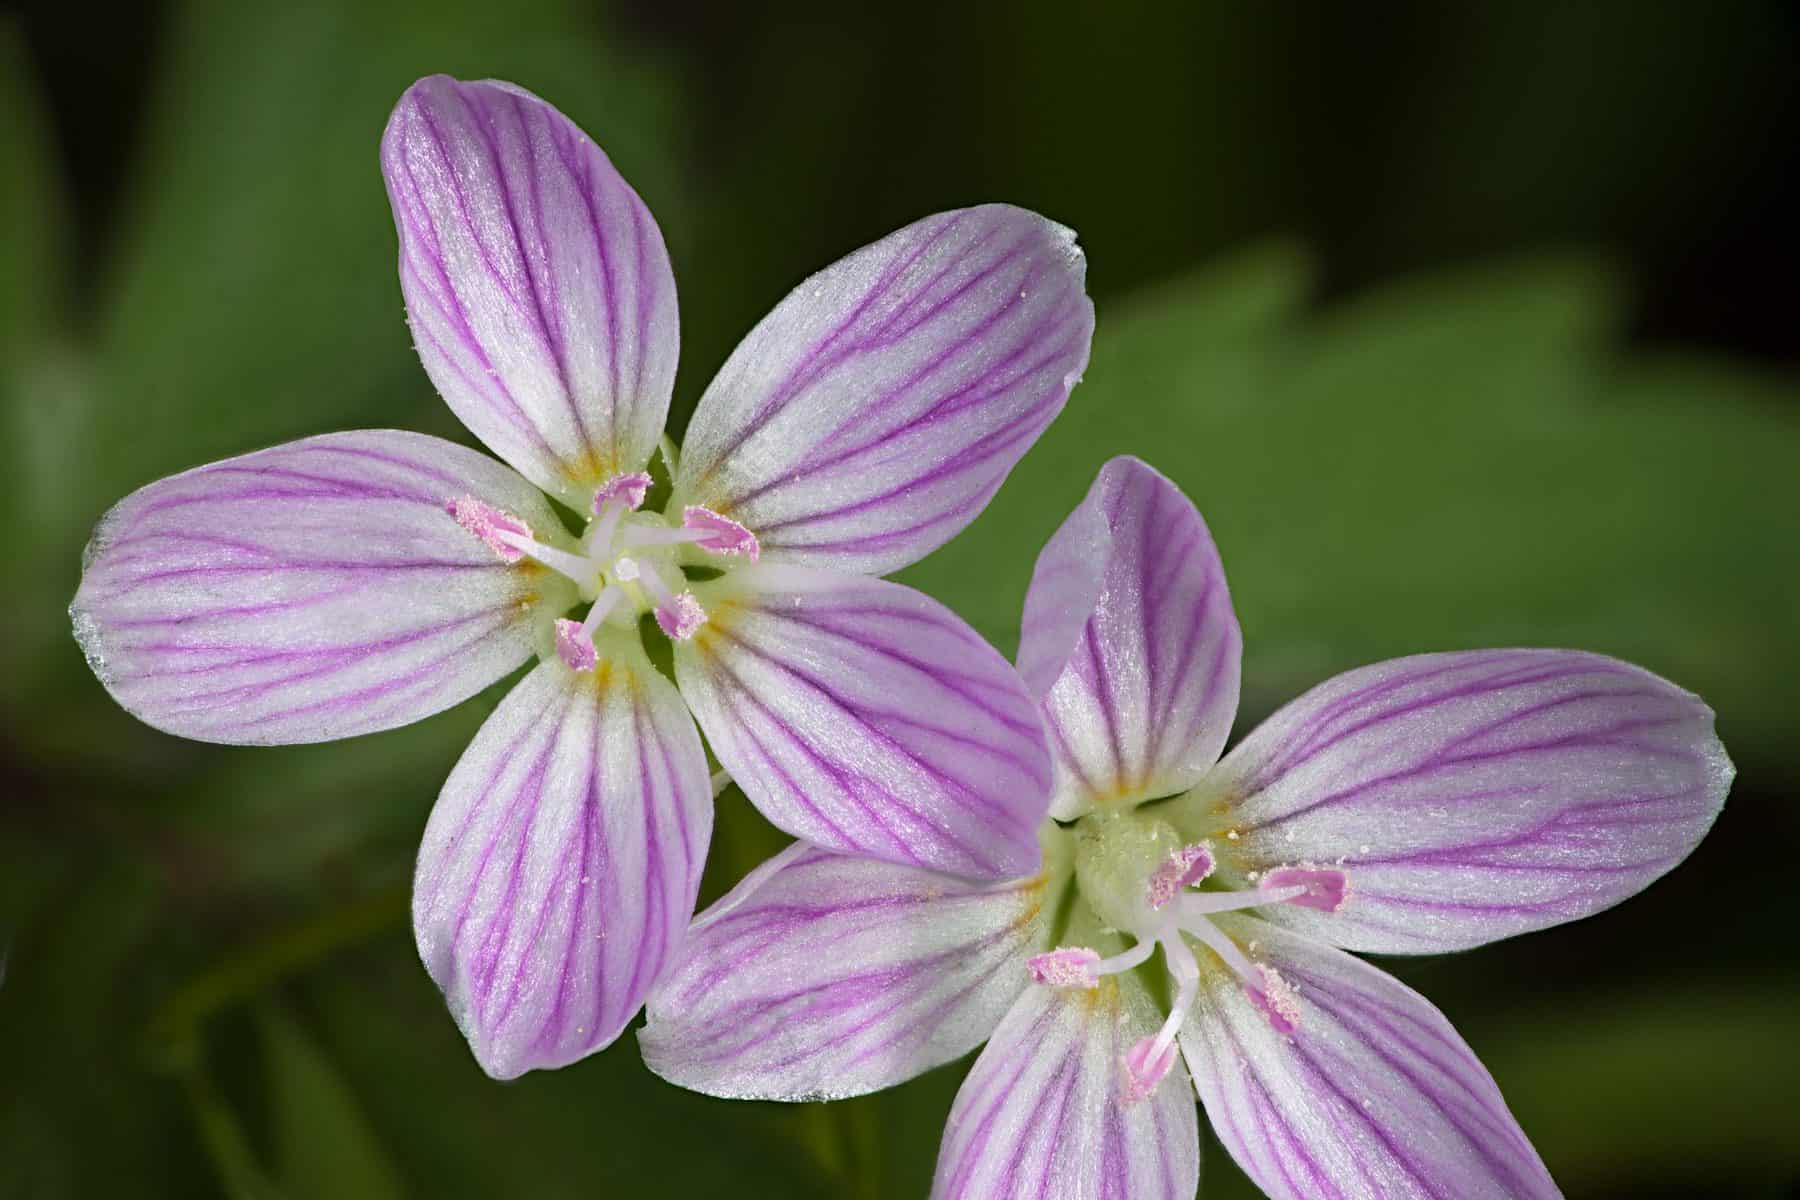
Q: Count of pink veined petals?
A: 10